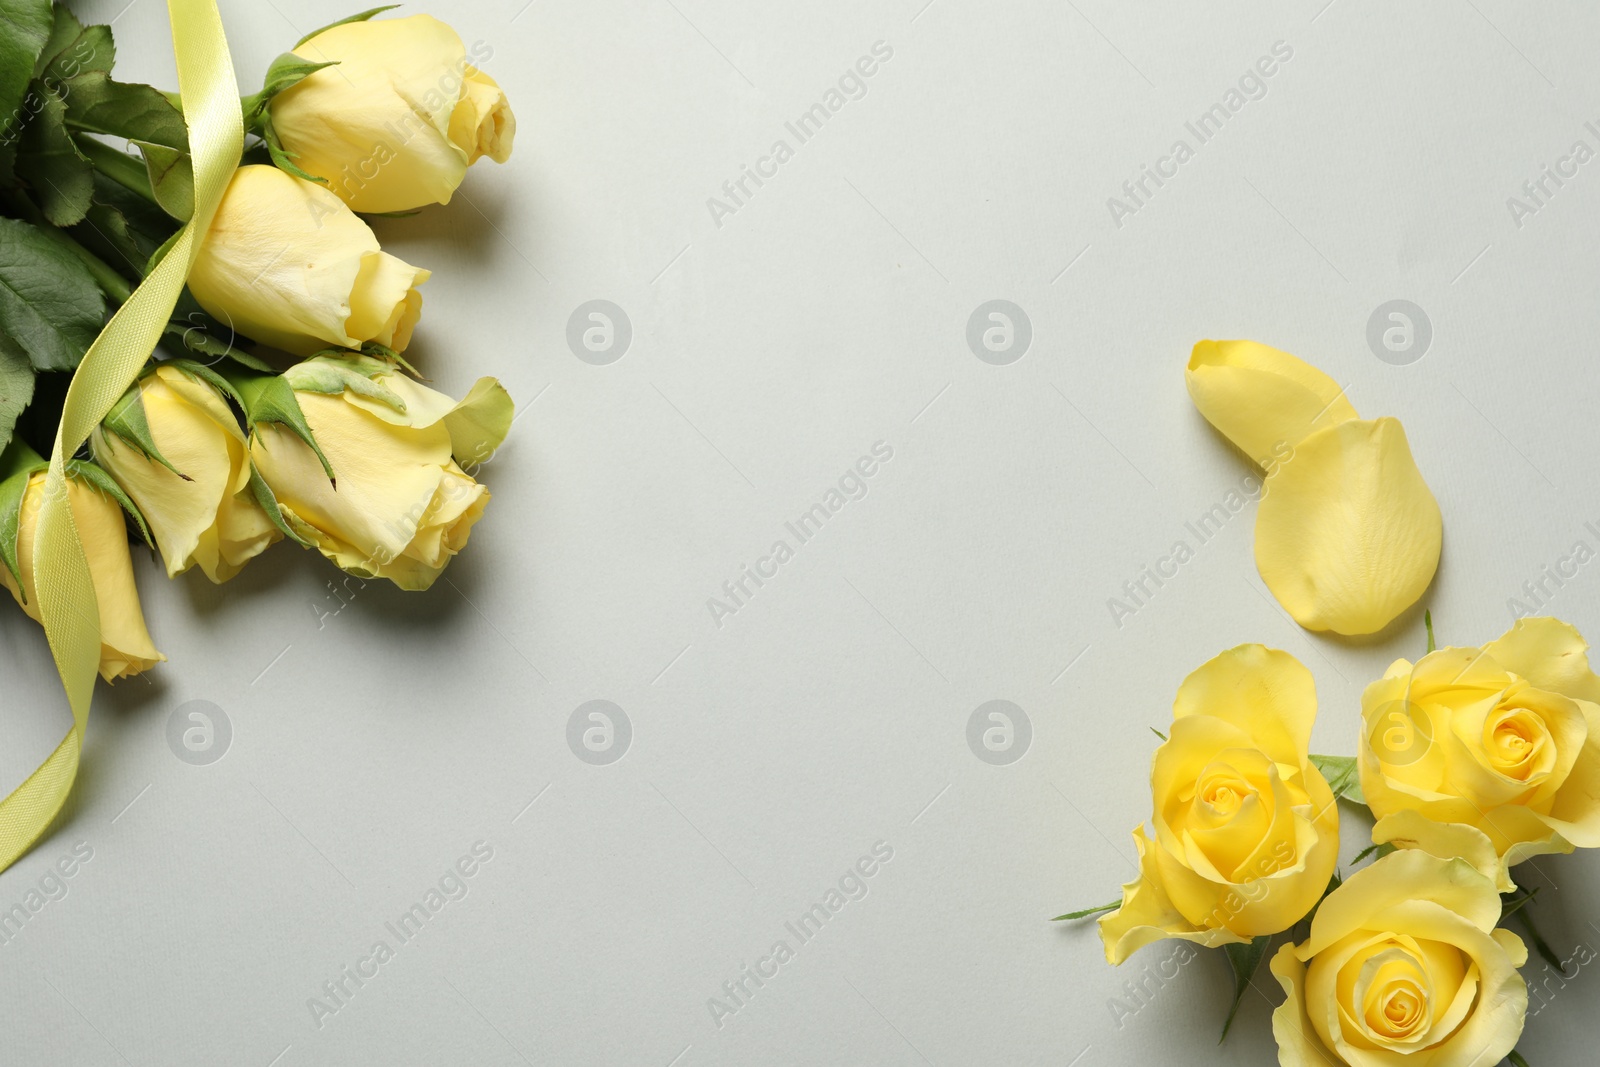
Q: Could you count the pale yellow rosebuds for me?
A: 5